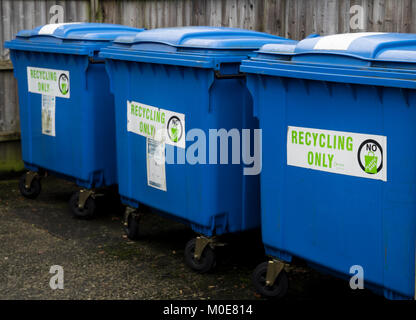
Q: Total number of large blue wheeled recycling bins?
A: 3